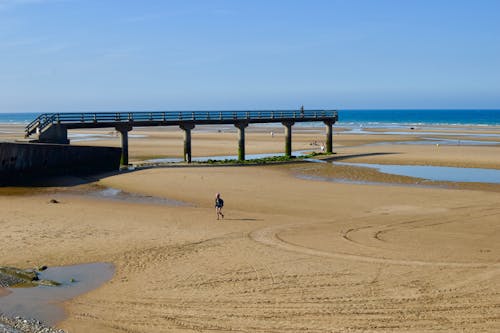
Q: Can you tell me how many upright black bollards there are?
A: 5